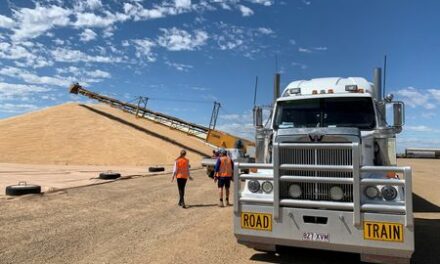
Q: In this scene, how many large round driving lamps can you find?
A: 2